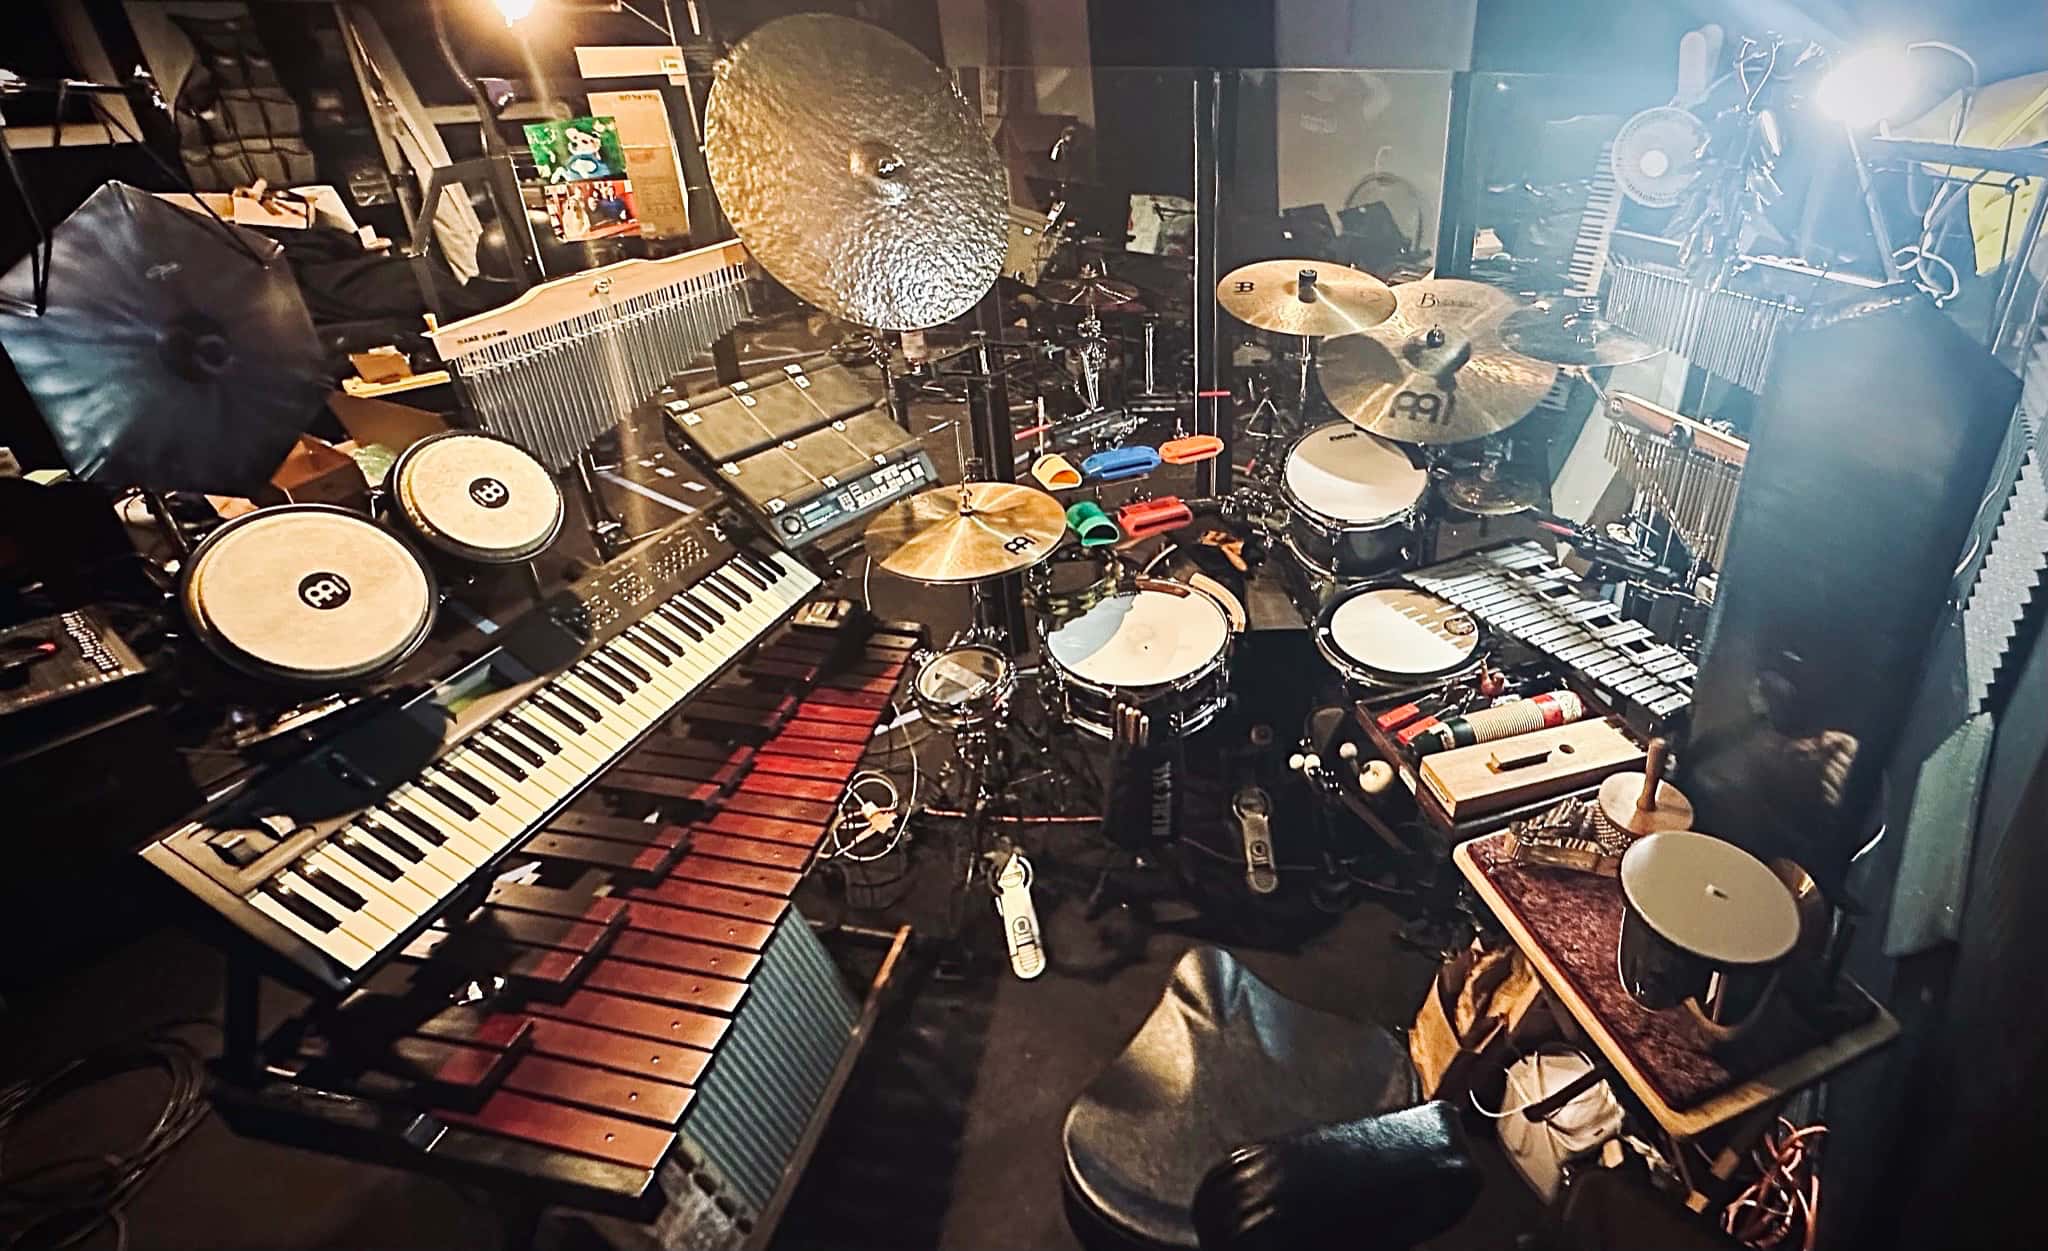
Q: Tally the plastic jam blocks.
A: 5